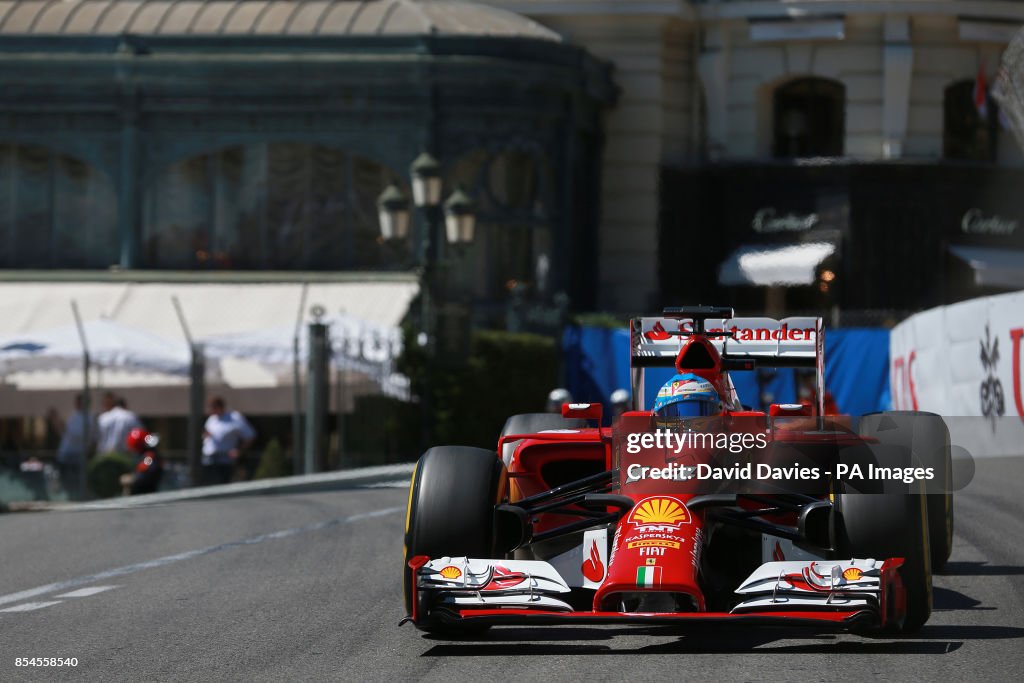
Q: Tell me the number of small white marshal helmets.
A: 2